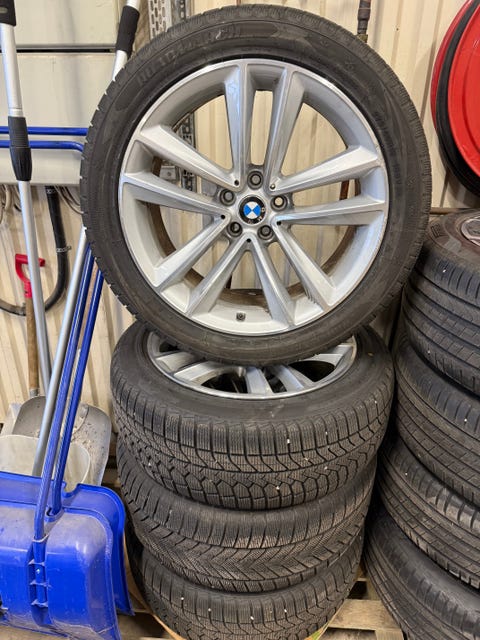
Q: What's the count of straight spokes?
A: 10